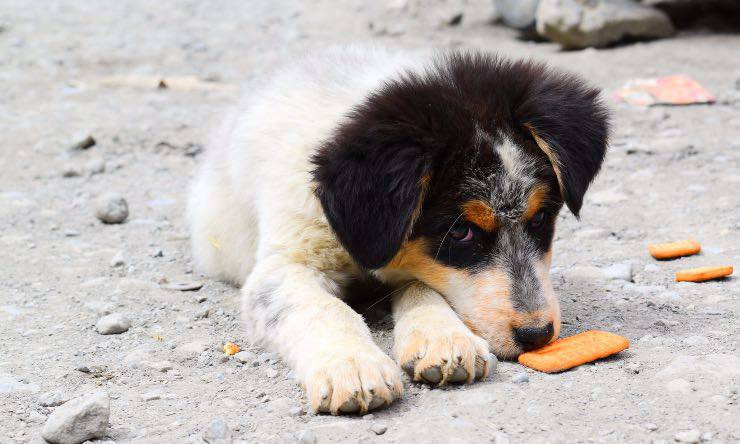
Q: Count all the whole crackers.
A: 3